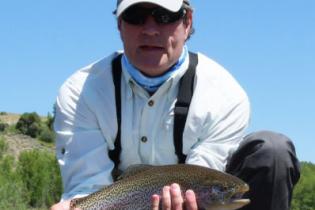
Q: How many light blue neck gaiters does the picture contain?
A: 1